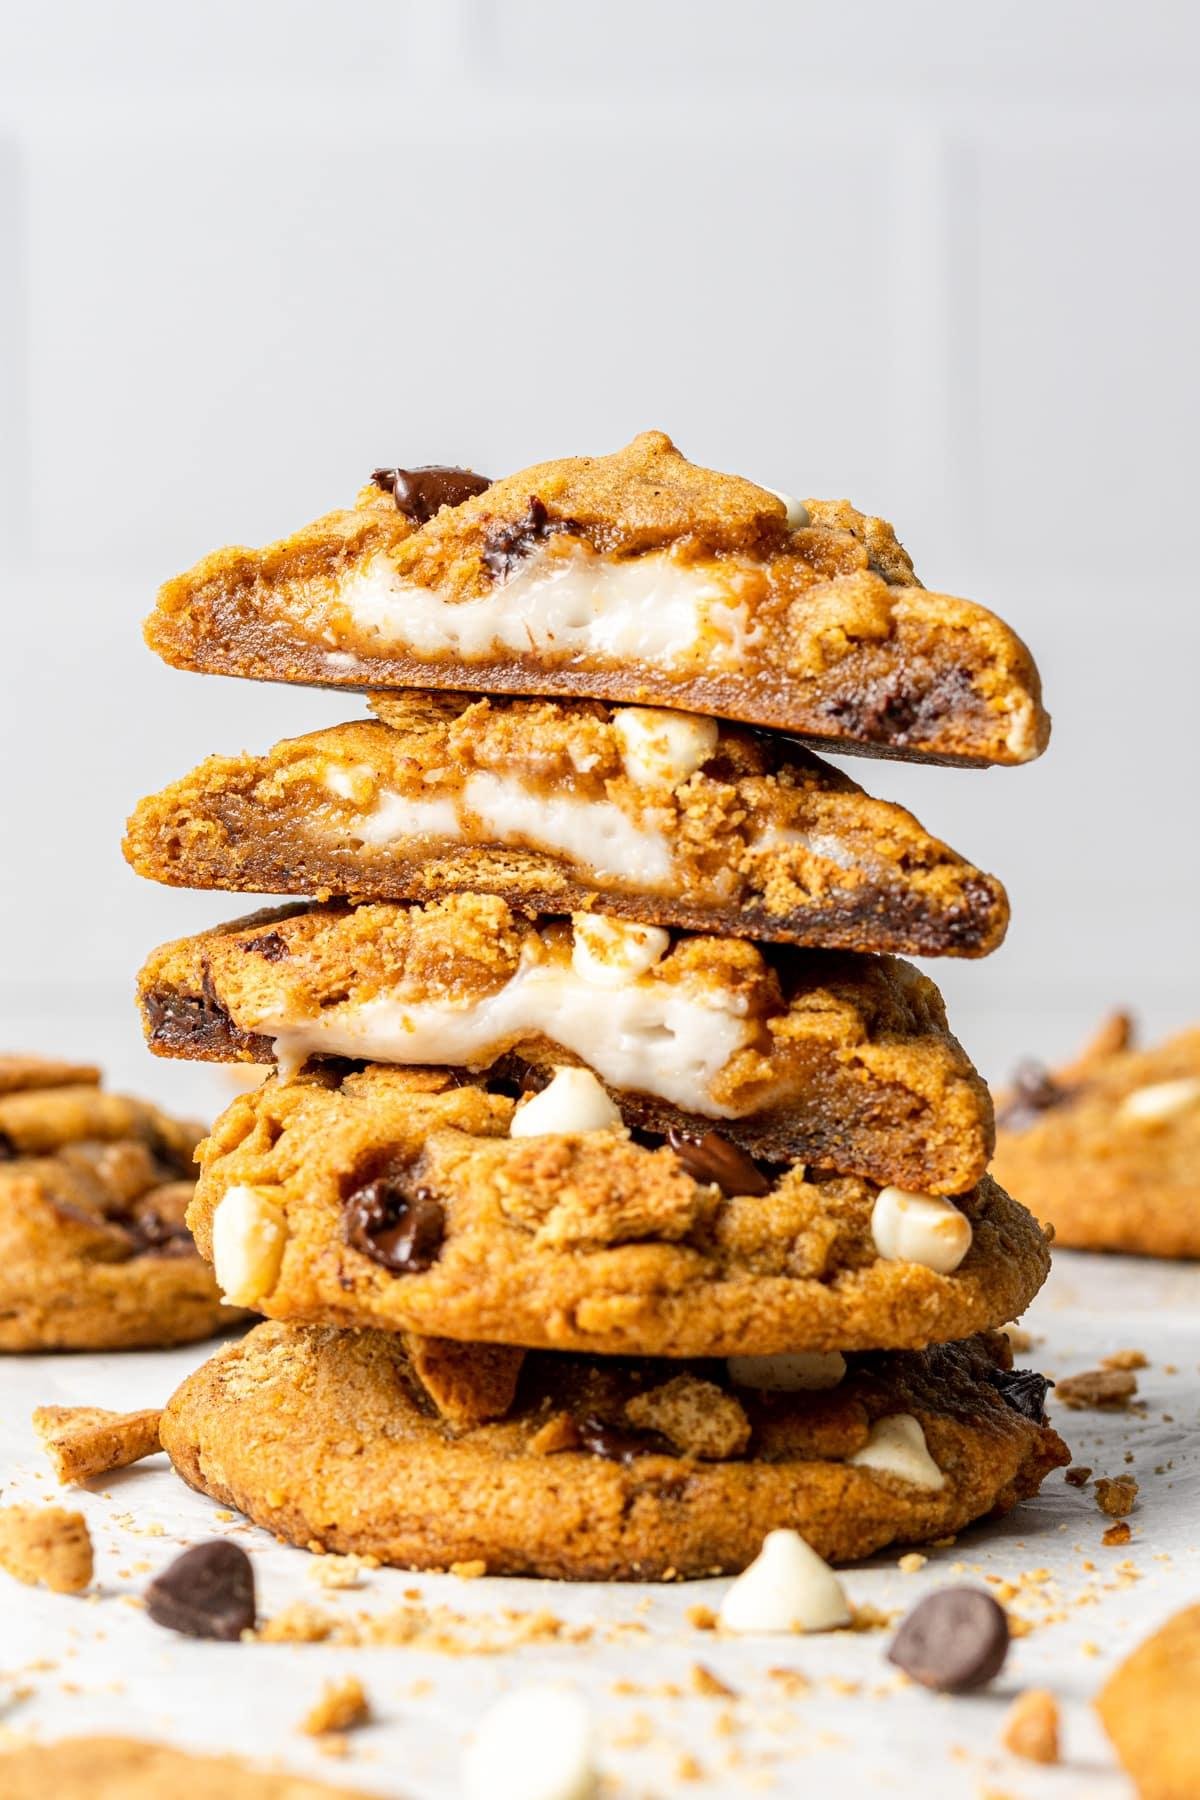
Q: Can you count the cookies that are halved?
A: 3